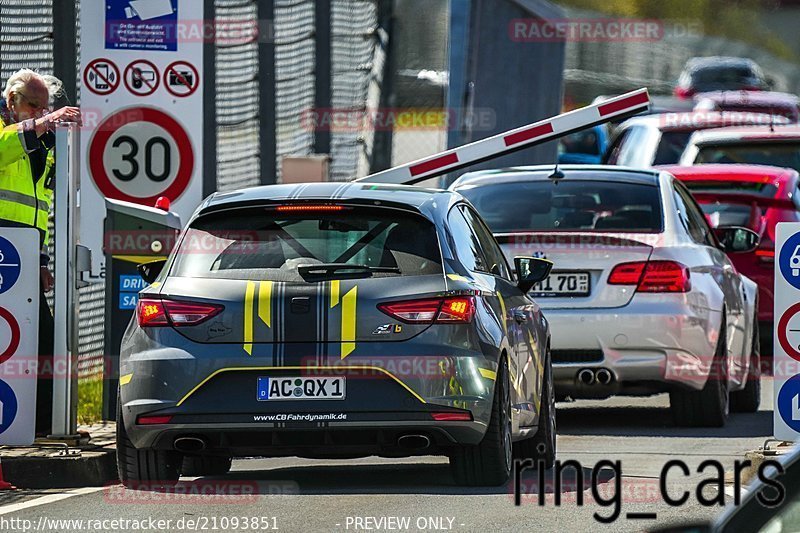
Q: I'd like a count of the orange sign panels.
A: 0